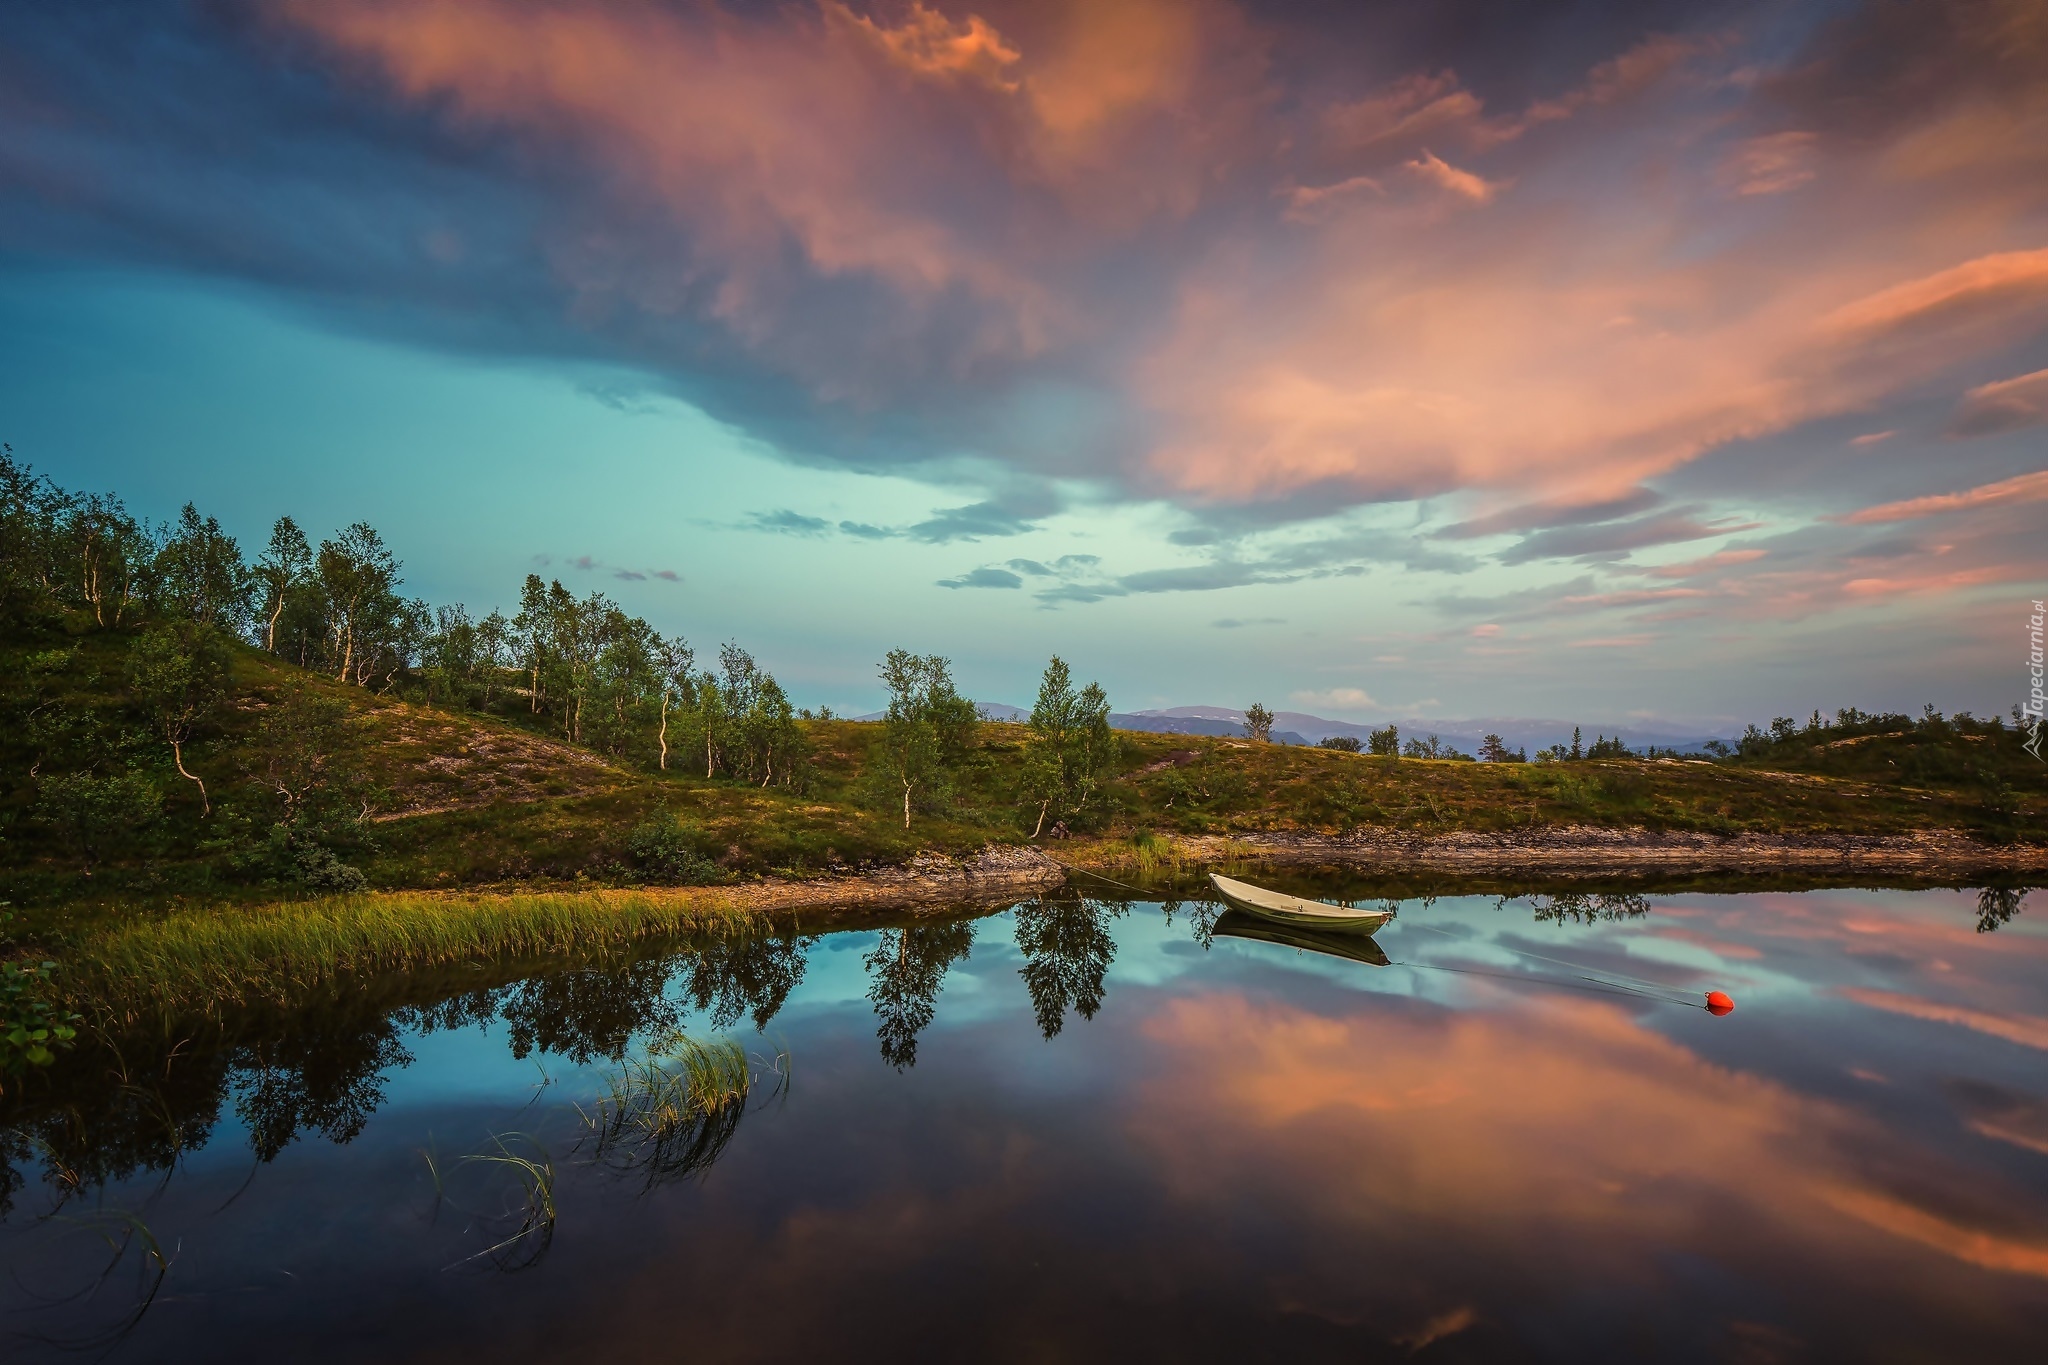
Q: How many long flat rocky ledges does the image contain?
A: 2